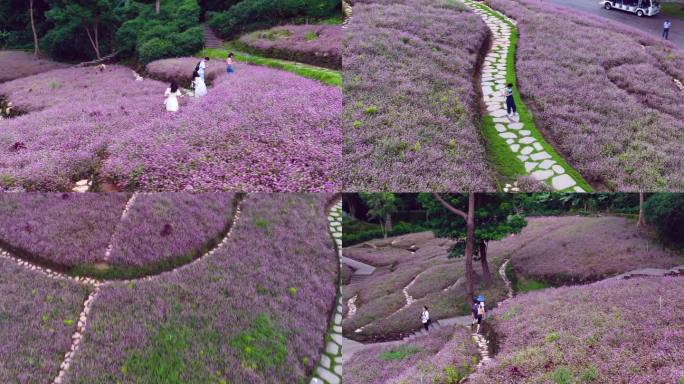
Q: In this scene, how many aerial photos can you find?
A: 4